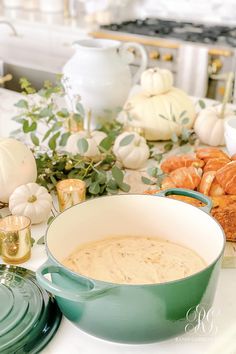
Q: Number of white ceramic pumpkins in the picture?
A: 7